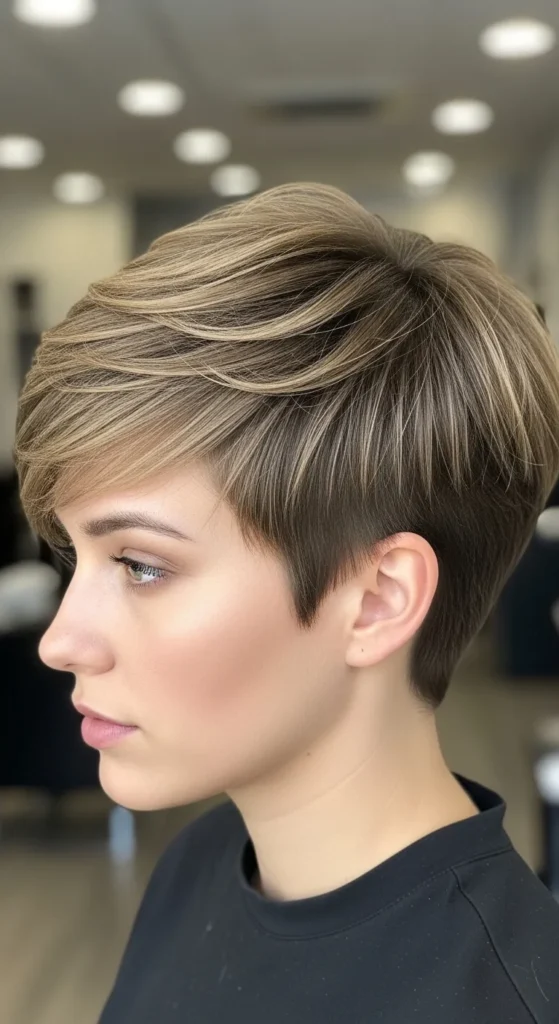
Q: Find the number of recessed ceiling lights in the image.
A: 9